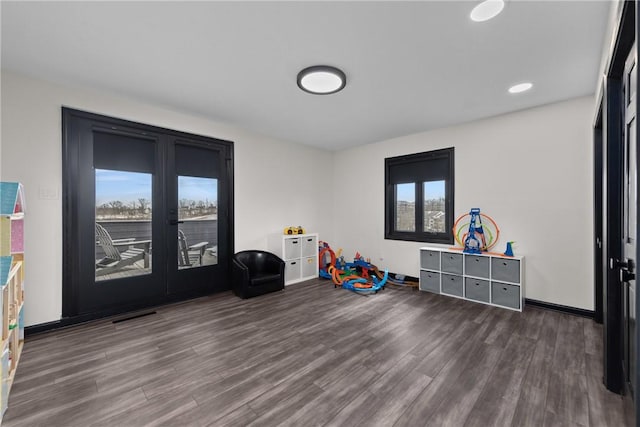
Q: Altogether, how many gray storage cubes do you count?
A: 8